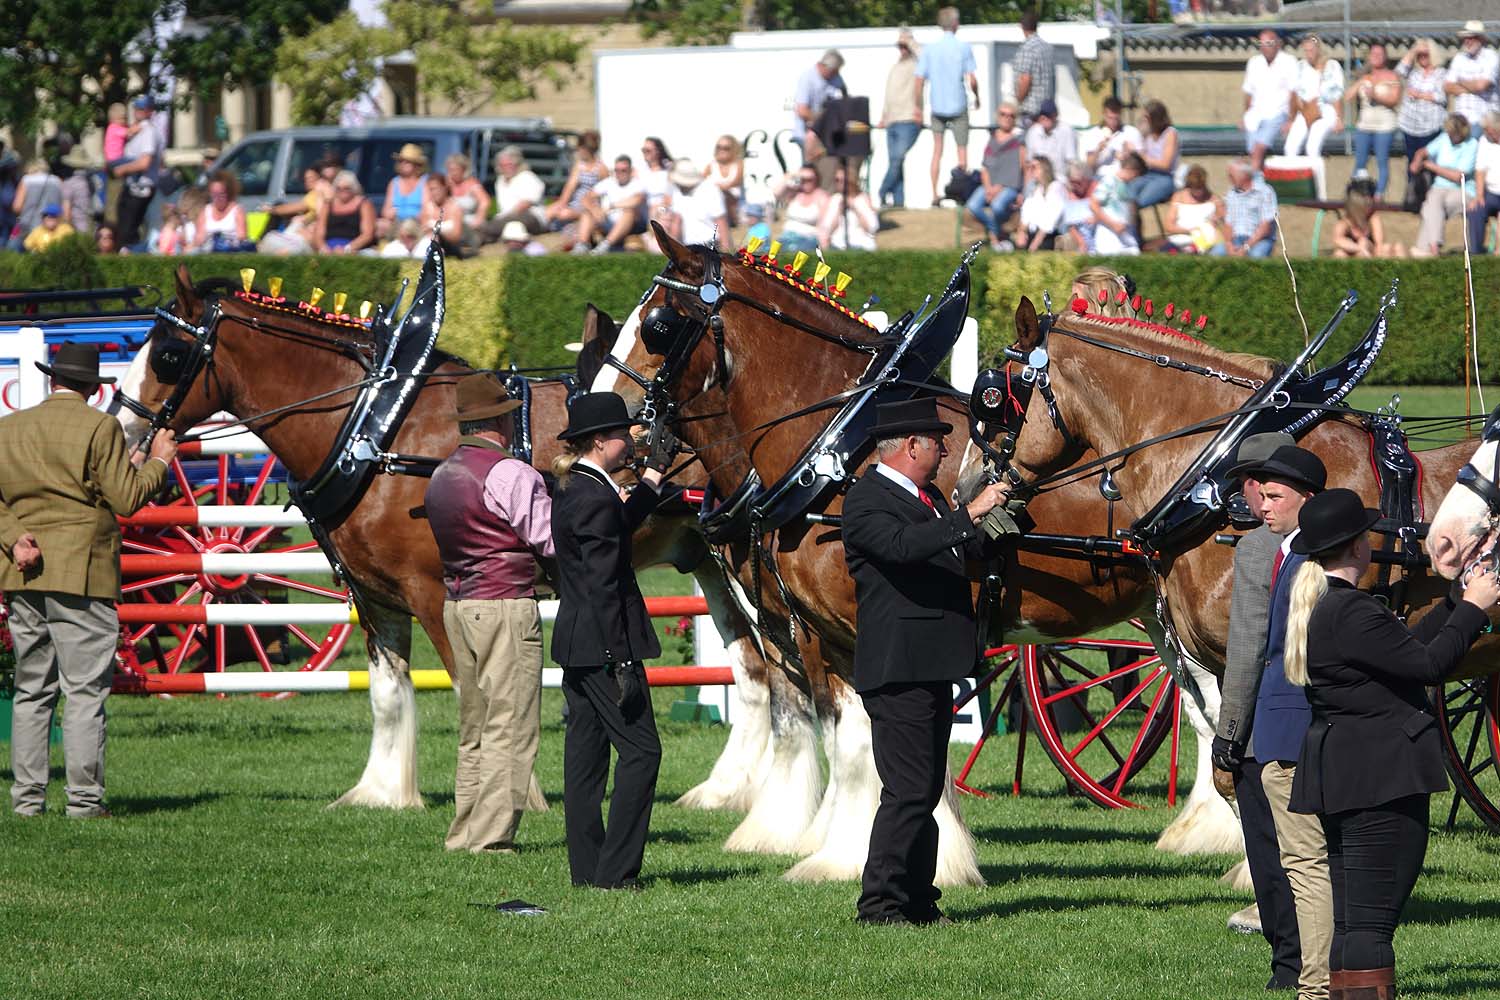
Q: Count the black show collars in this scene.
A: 3